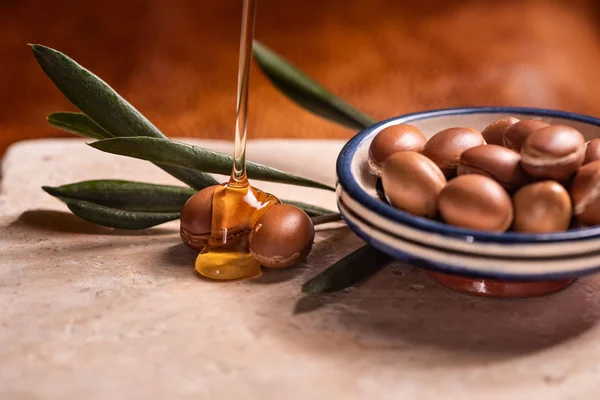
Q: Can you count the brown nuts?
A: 13